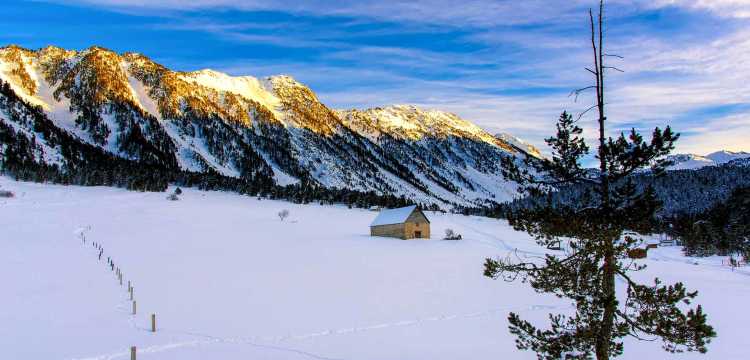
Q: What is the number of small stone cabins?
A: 1